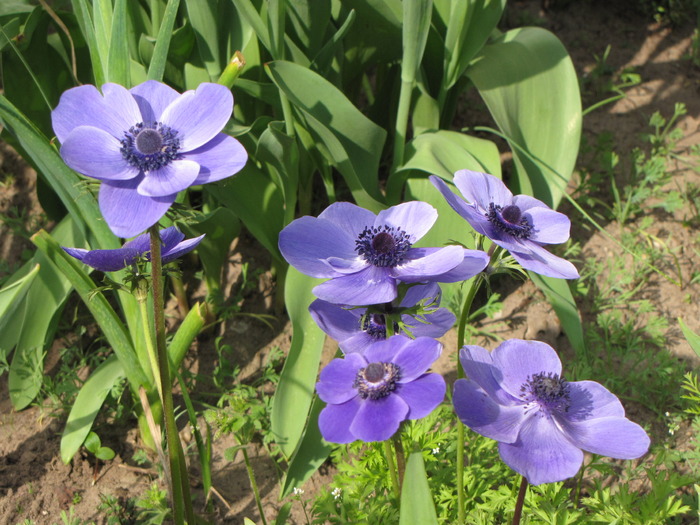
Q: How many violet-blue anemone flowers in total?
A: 7